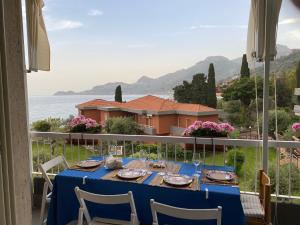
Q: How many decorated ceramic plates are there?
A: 4